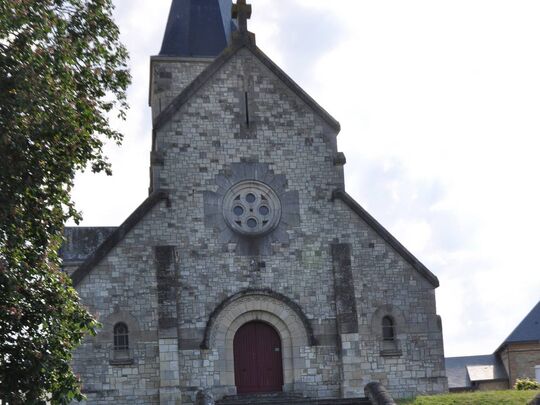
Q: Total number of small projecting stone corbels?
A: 2